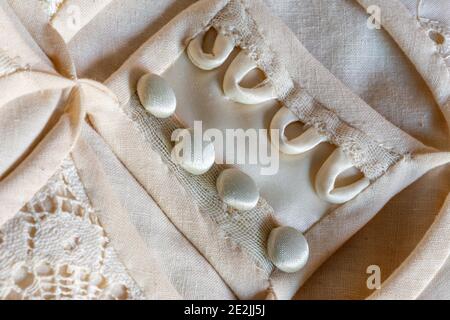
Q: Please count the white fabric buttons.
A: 4